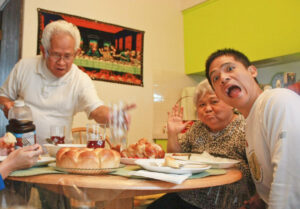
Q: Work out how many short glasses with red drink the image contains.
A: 2